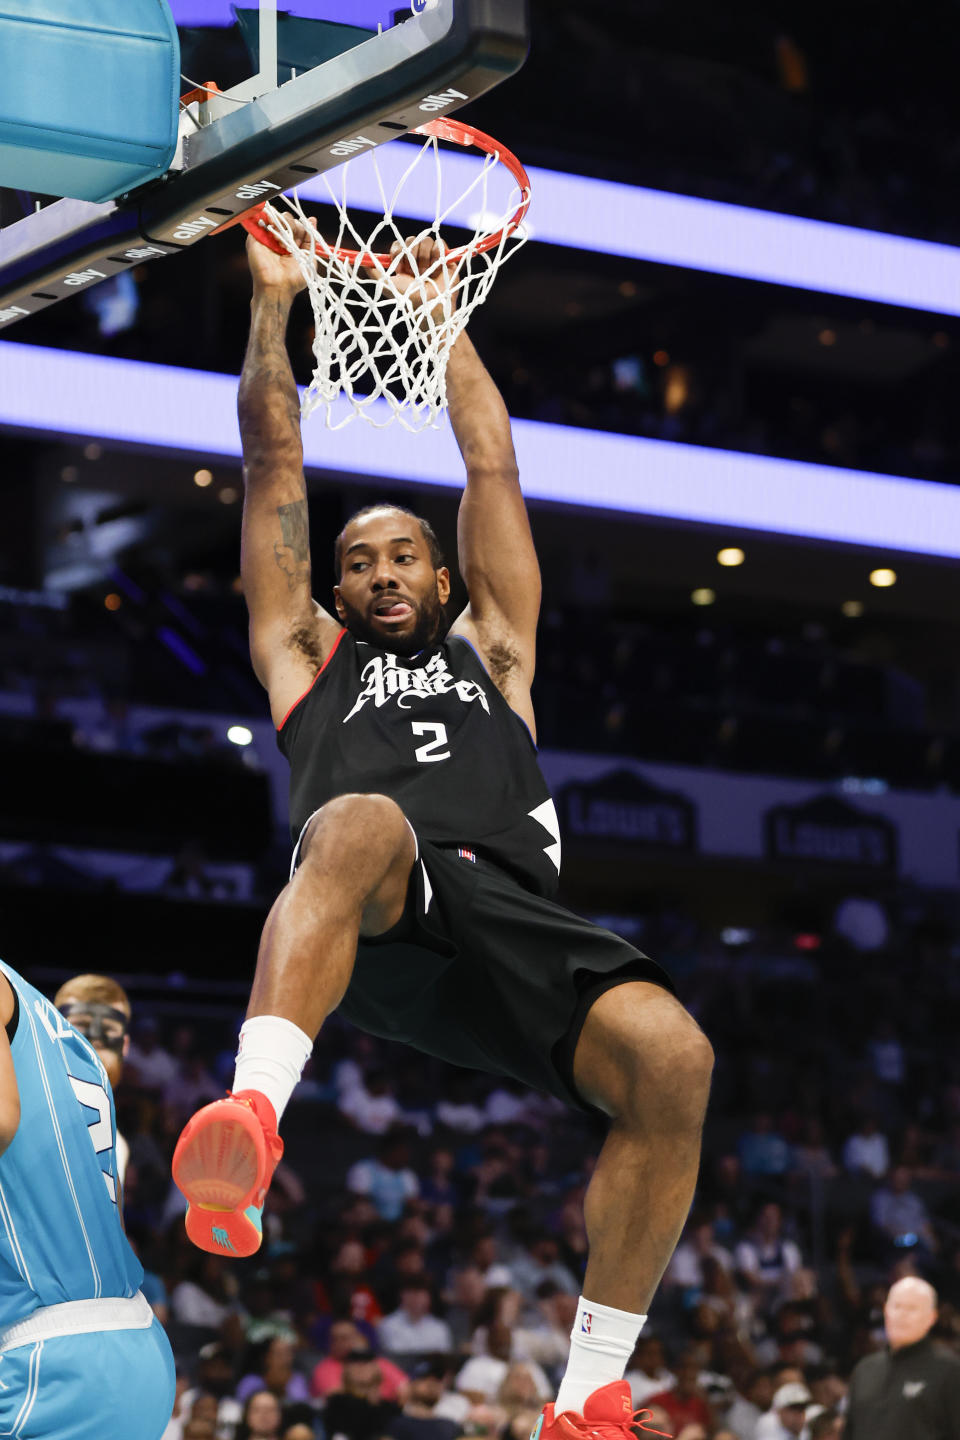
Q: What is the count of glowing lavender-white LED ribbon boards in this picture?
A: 2